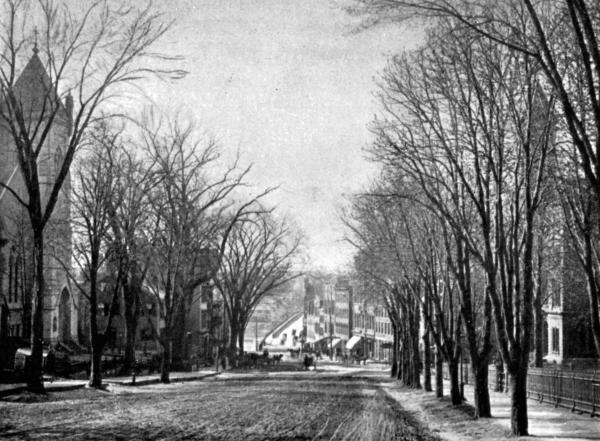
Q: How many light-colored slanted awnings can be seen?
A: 2